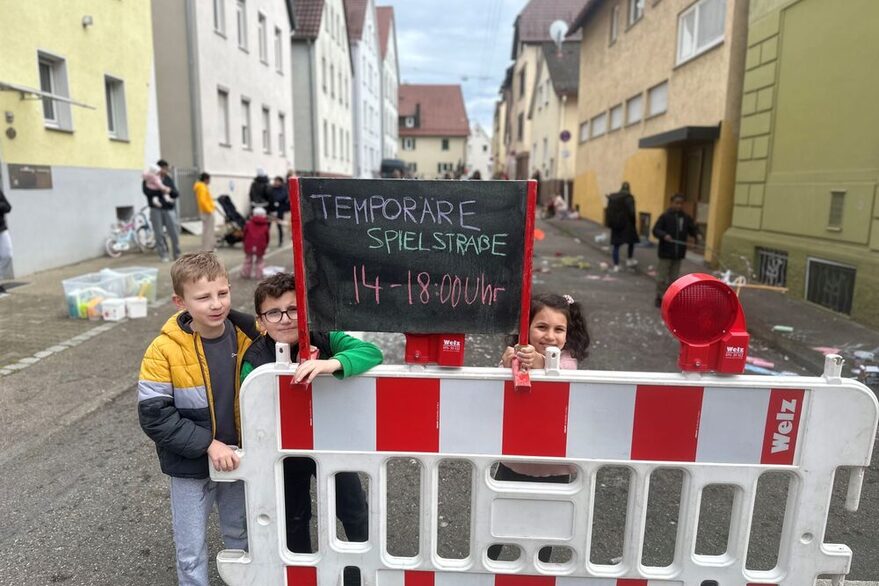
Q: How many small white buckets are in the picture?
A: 2